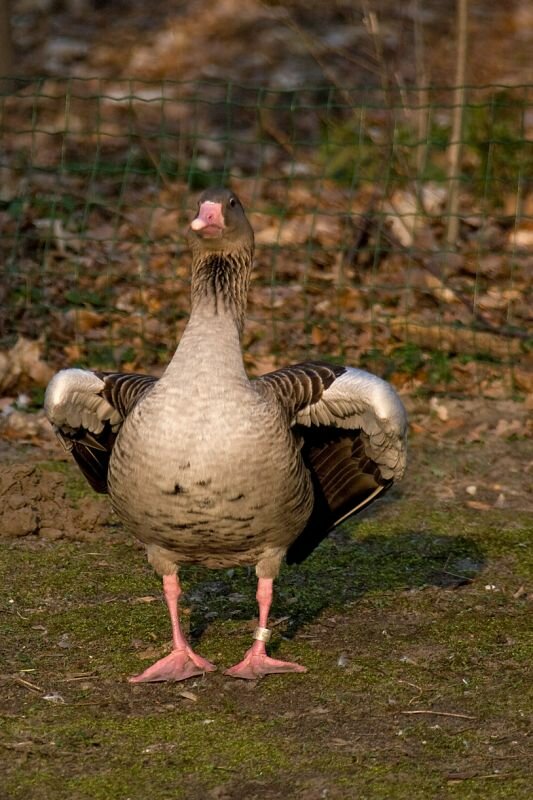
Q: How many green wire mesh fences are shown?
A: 1